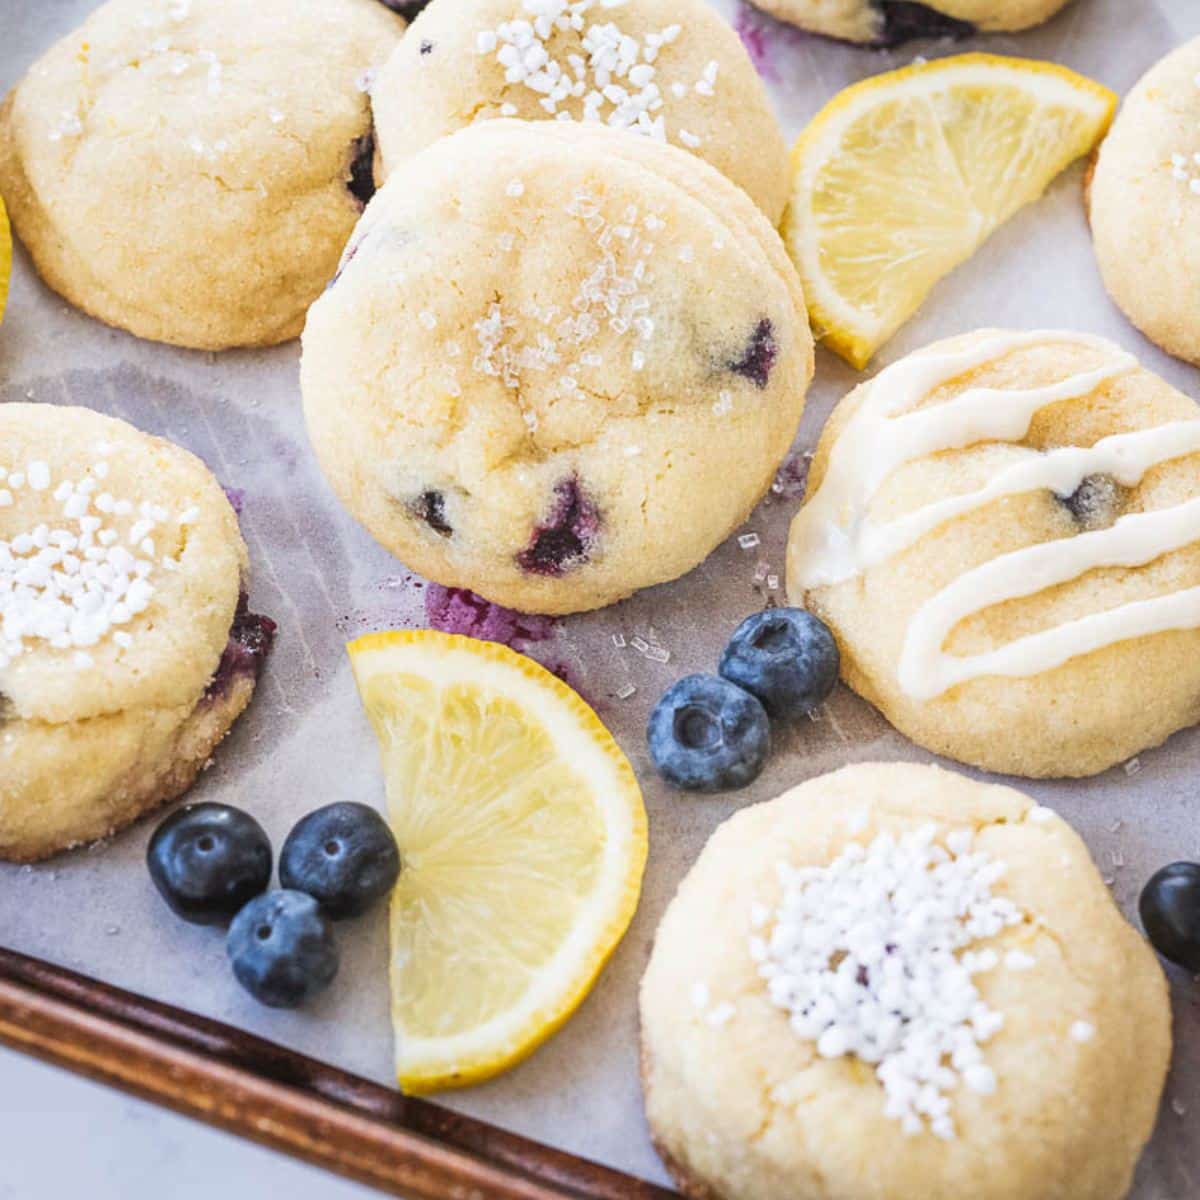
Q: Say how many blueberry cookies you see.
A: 8